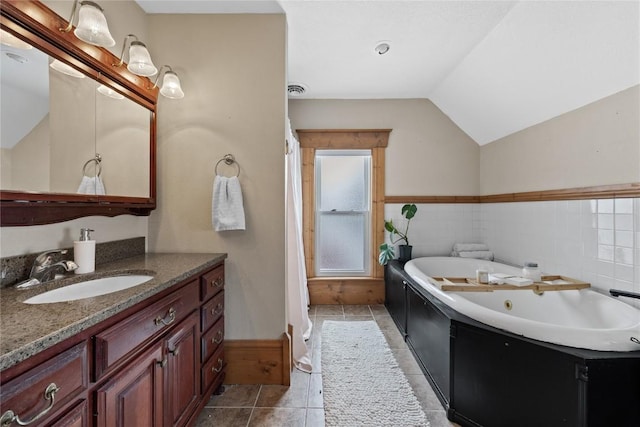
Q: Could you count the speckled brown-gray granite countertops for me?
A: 1